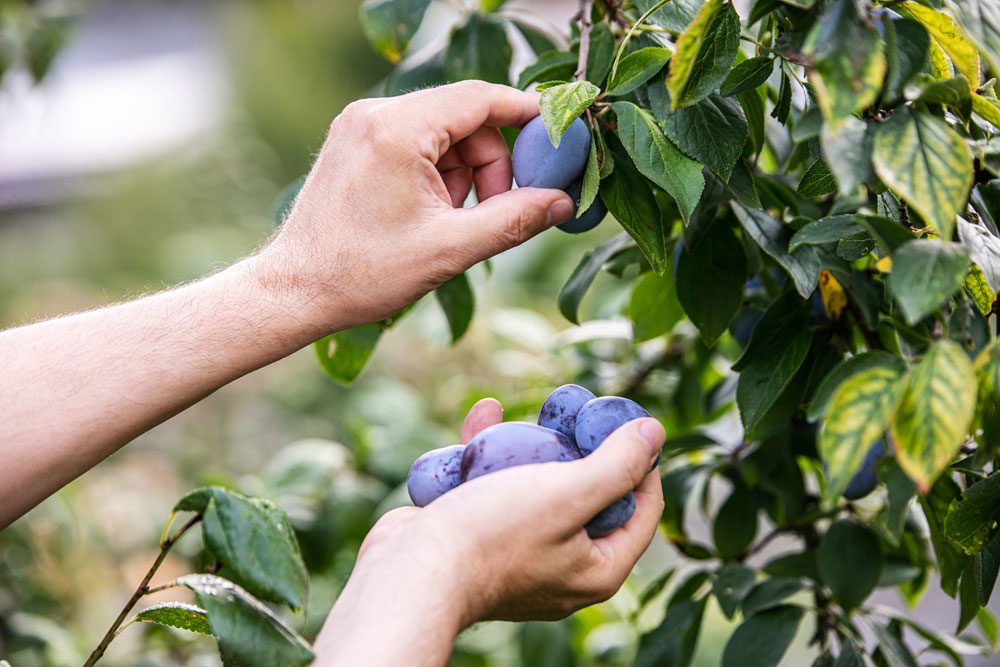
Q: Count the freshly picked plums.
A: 5